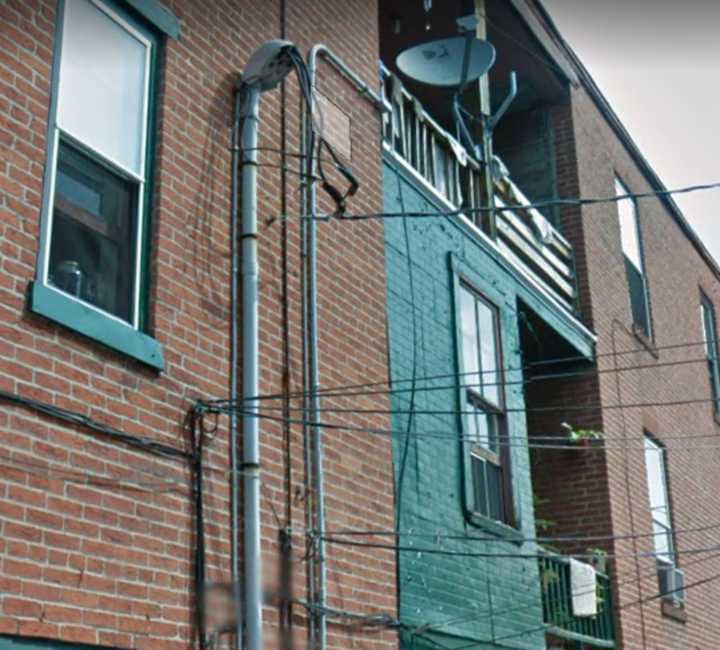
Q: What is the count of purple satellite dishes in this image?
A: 0